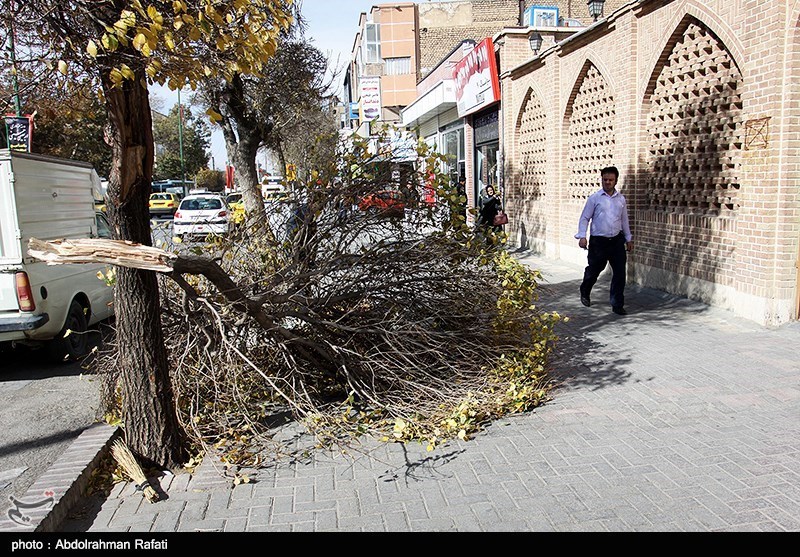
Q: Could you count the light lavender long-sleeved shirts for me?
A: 1